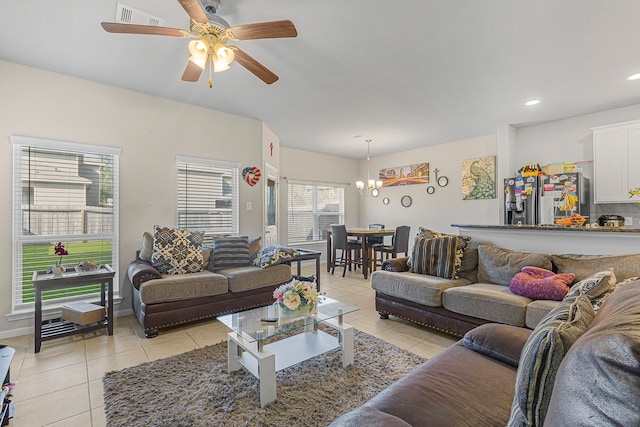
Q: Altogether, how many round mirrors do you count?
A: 5